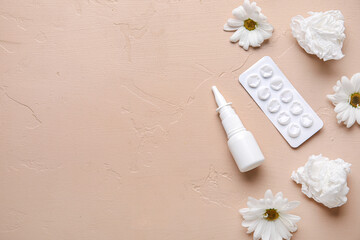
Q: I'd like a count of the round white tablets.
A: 10